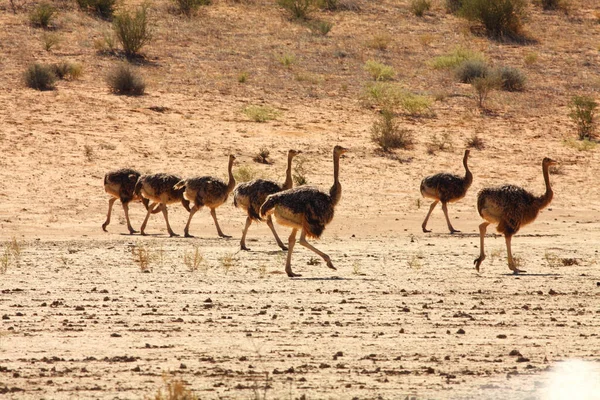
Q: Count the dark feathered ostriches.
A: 7